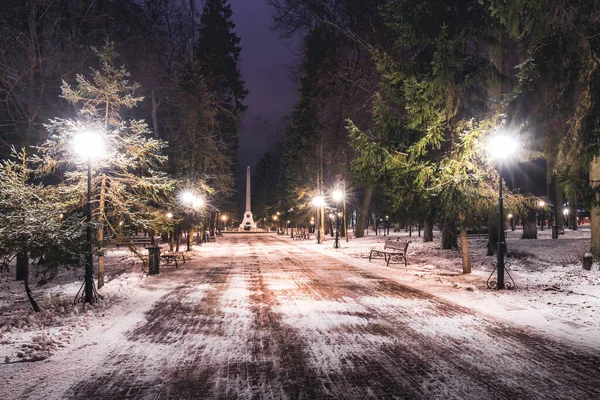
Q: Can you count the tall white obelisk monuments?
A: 1